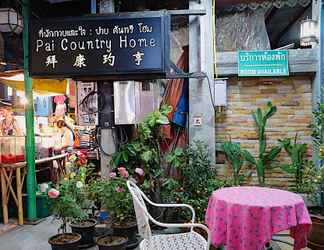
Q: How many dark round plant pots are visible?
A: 4